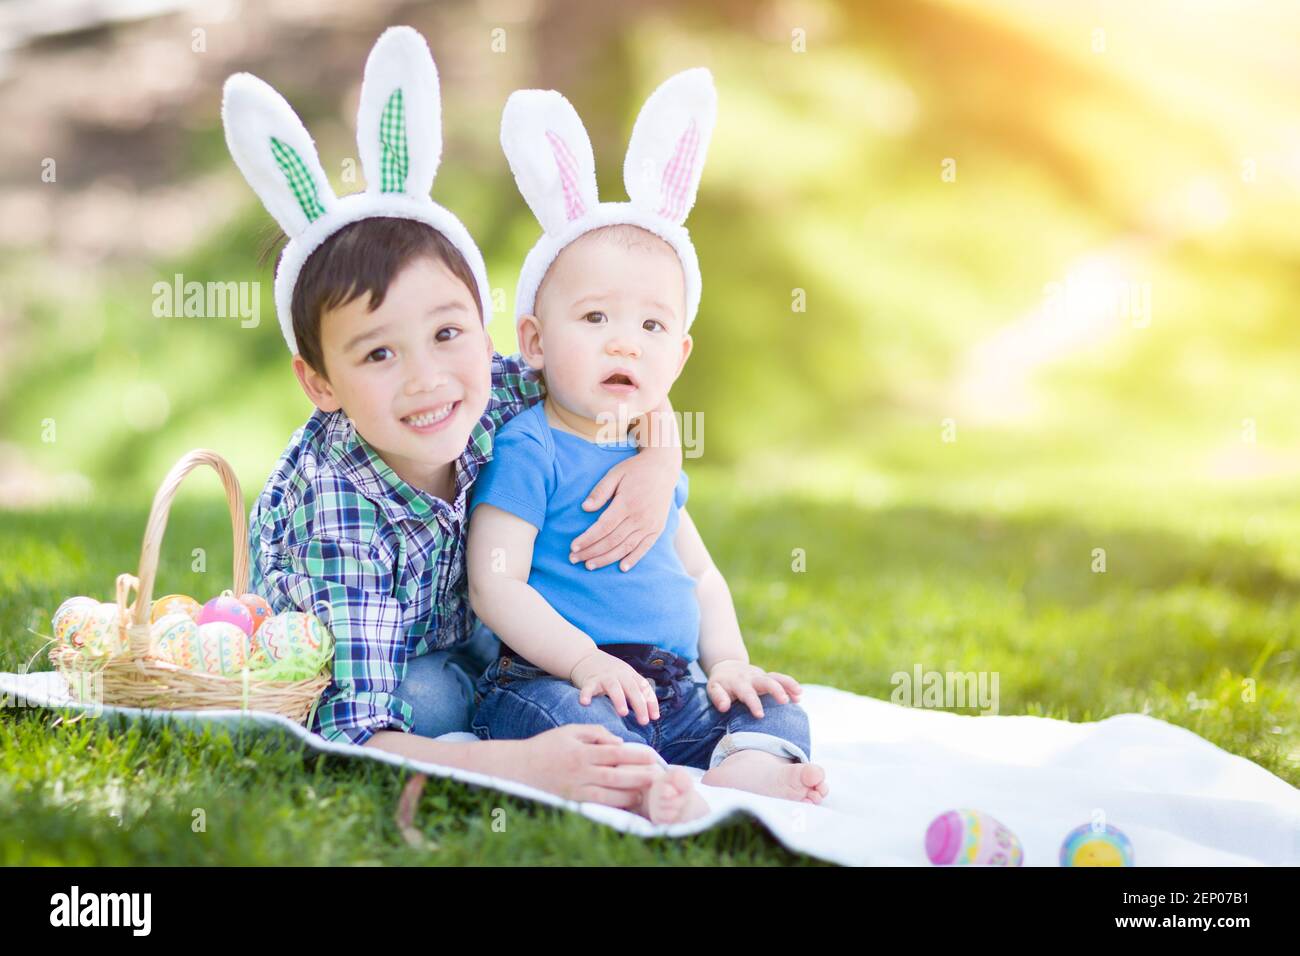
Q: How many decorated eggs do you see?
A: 10